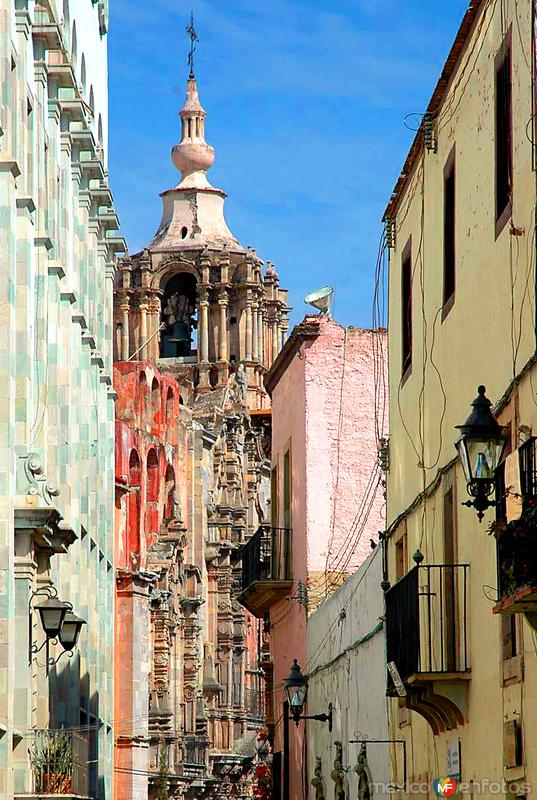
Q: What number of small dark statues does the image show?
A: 3